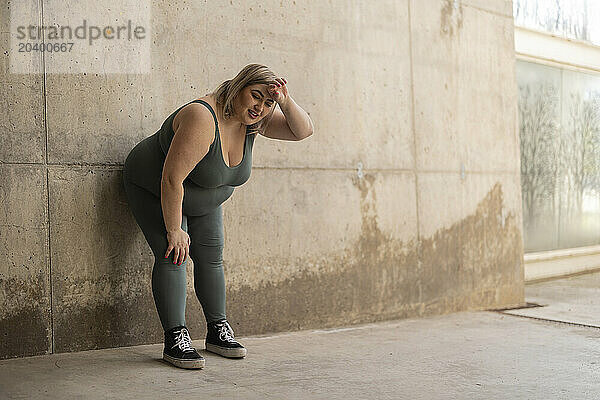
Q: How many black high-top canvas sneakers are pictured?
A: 2